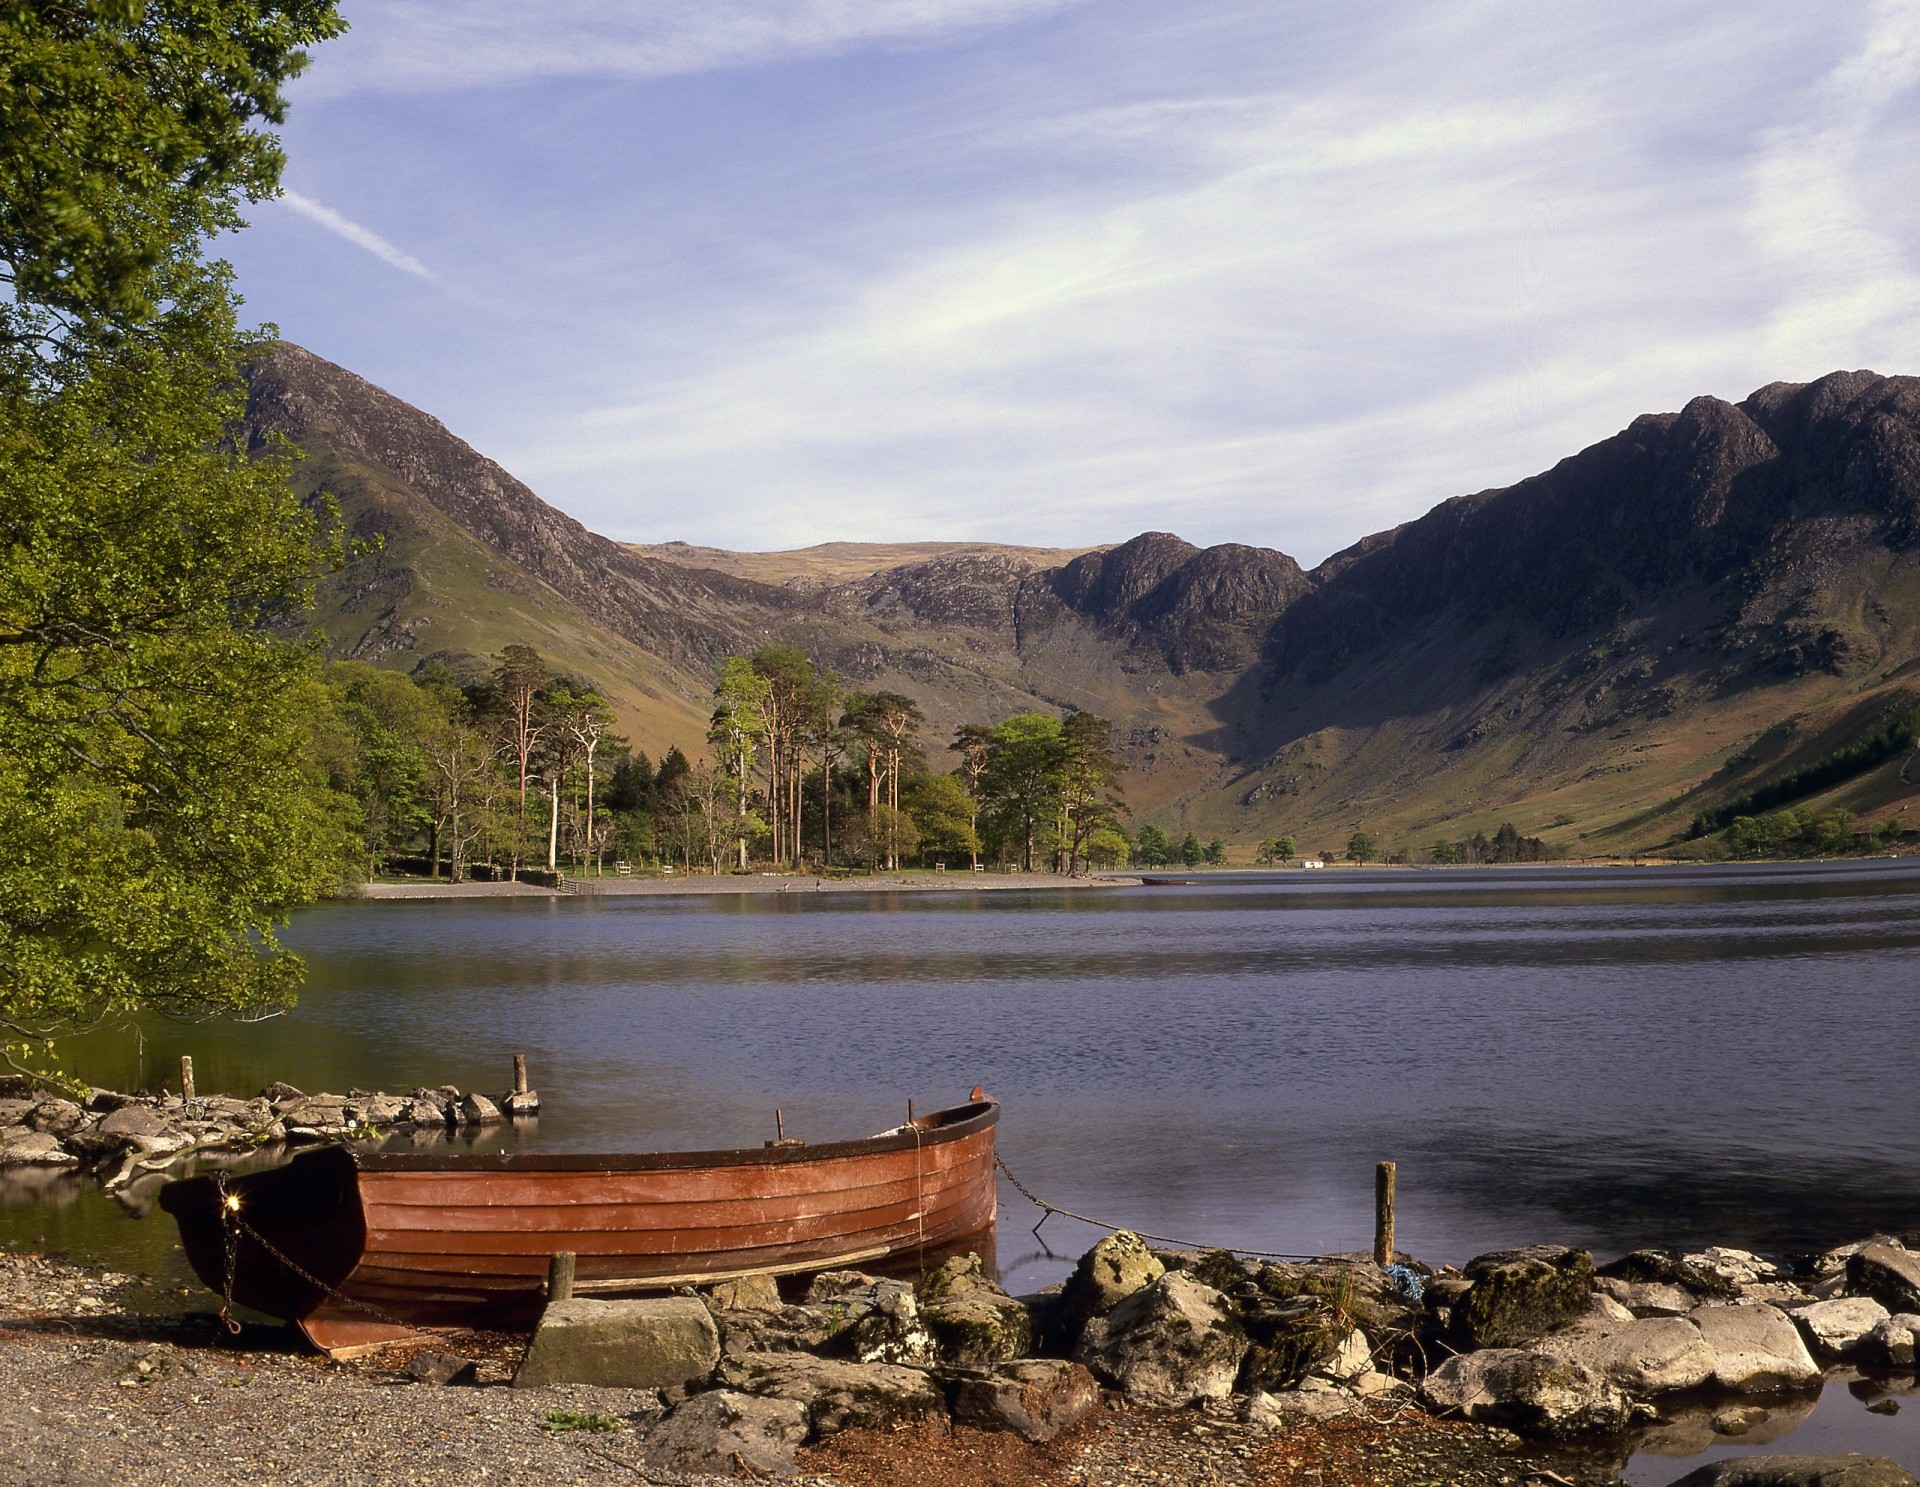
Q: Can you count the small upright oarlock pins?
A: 2